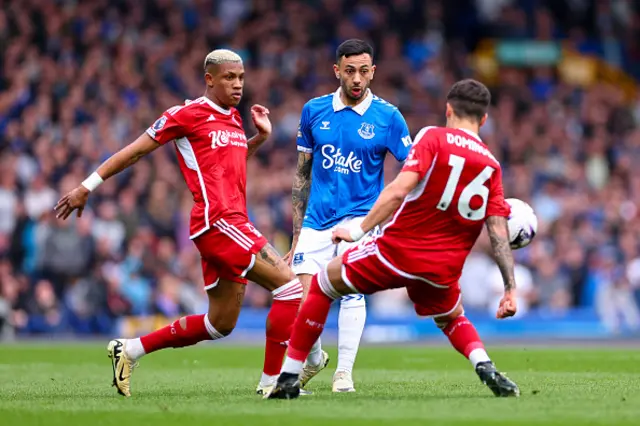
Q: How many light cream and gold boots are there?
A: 4